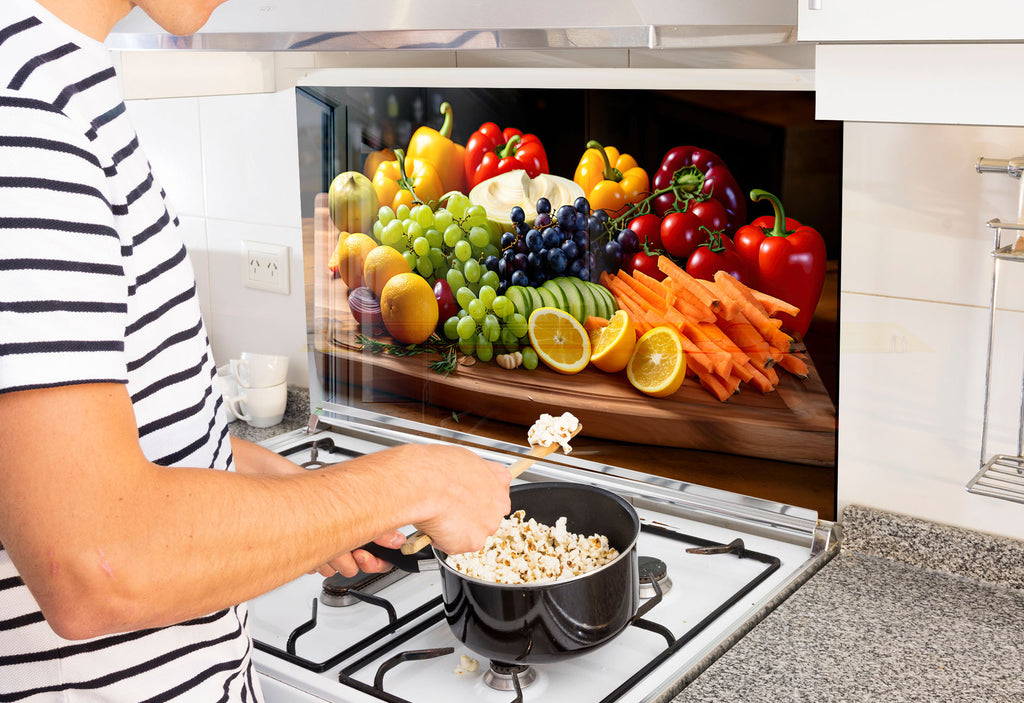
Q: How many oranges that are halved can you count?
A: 3